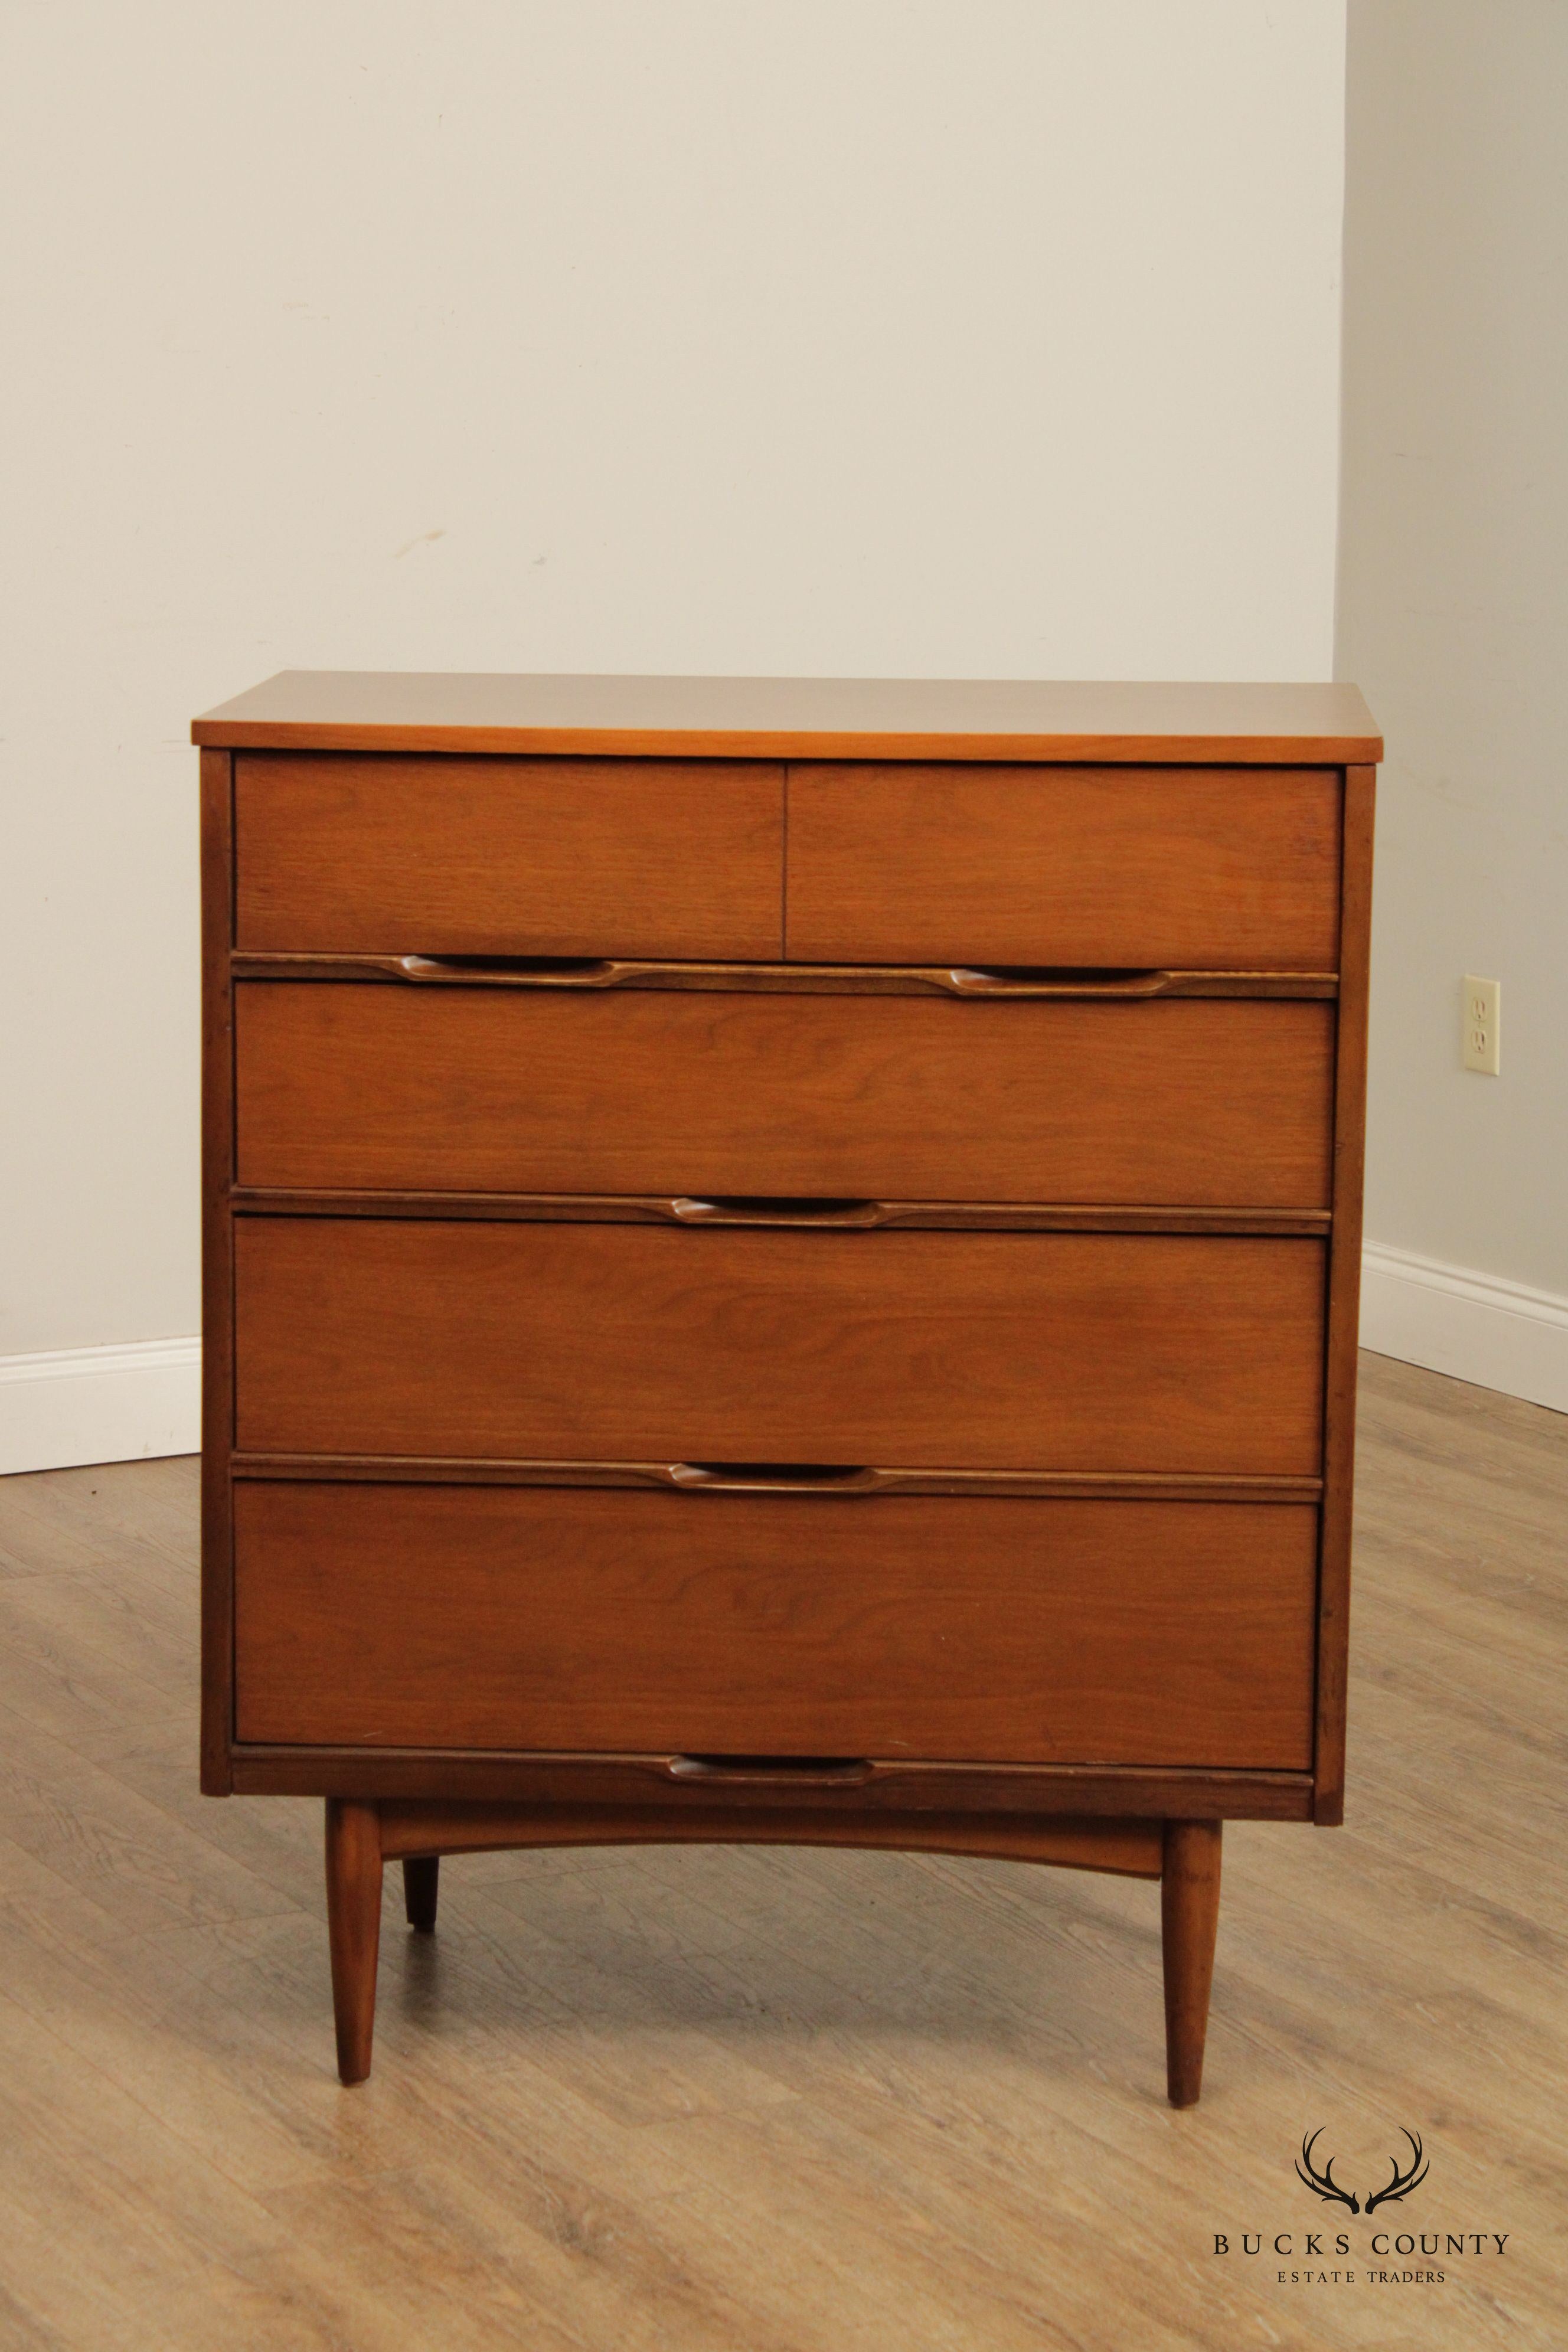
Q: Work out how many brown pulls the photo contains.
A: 5